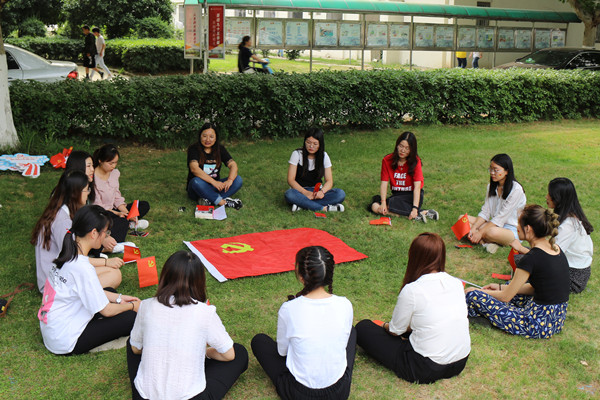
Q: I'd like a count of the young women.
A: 13